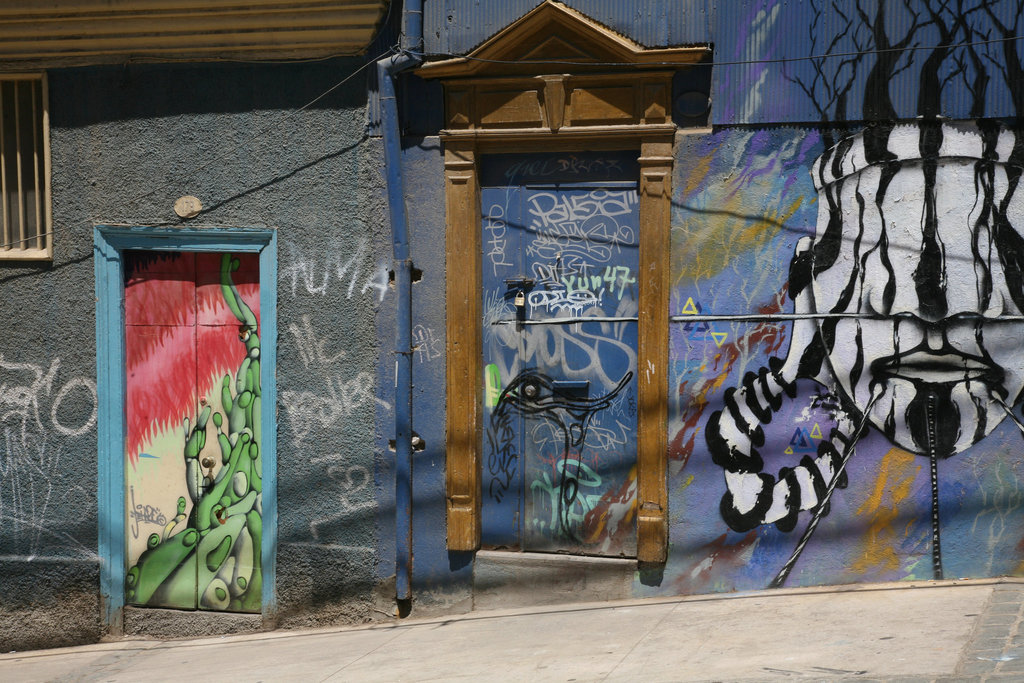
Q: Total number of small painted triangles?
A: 8